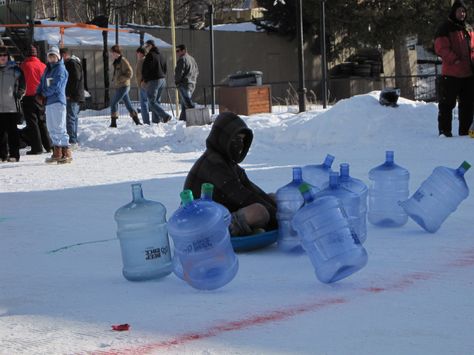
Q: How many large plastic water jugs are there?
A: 10